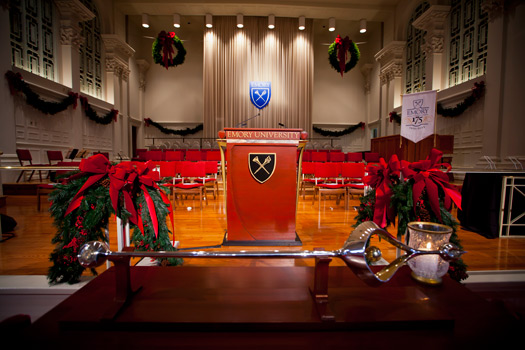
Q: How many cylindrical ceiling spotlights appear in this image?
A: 8